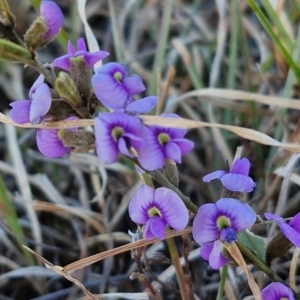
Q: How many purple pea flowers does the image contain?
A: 12